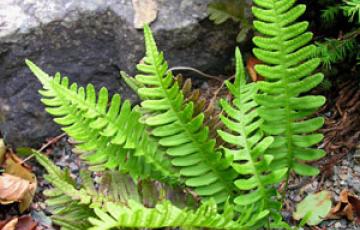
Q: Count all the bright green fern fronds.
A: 5